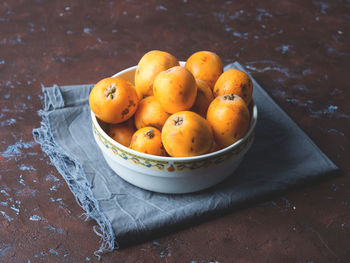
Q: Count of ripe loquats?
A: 11